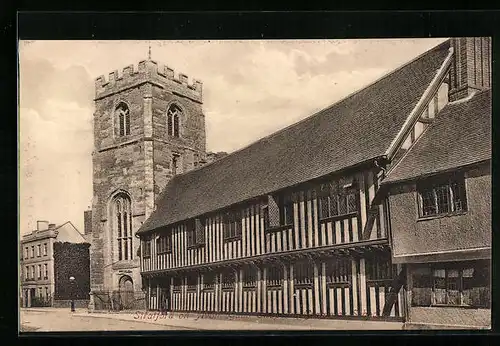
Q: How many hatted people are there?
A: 0